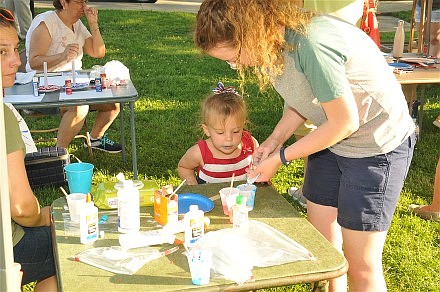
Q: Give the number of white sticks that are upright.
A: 2